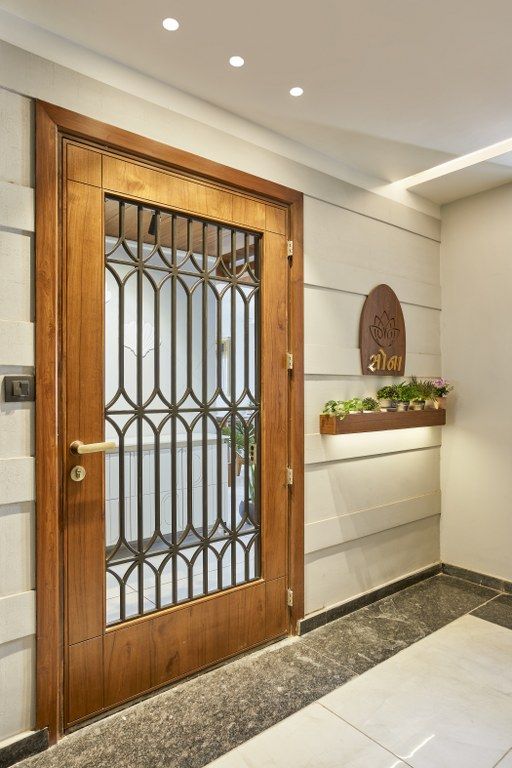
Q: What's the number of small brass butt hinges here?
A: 4